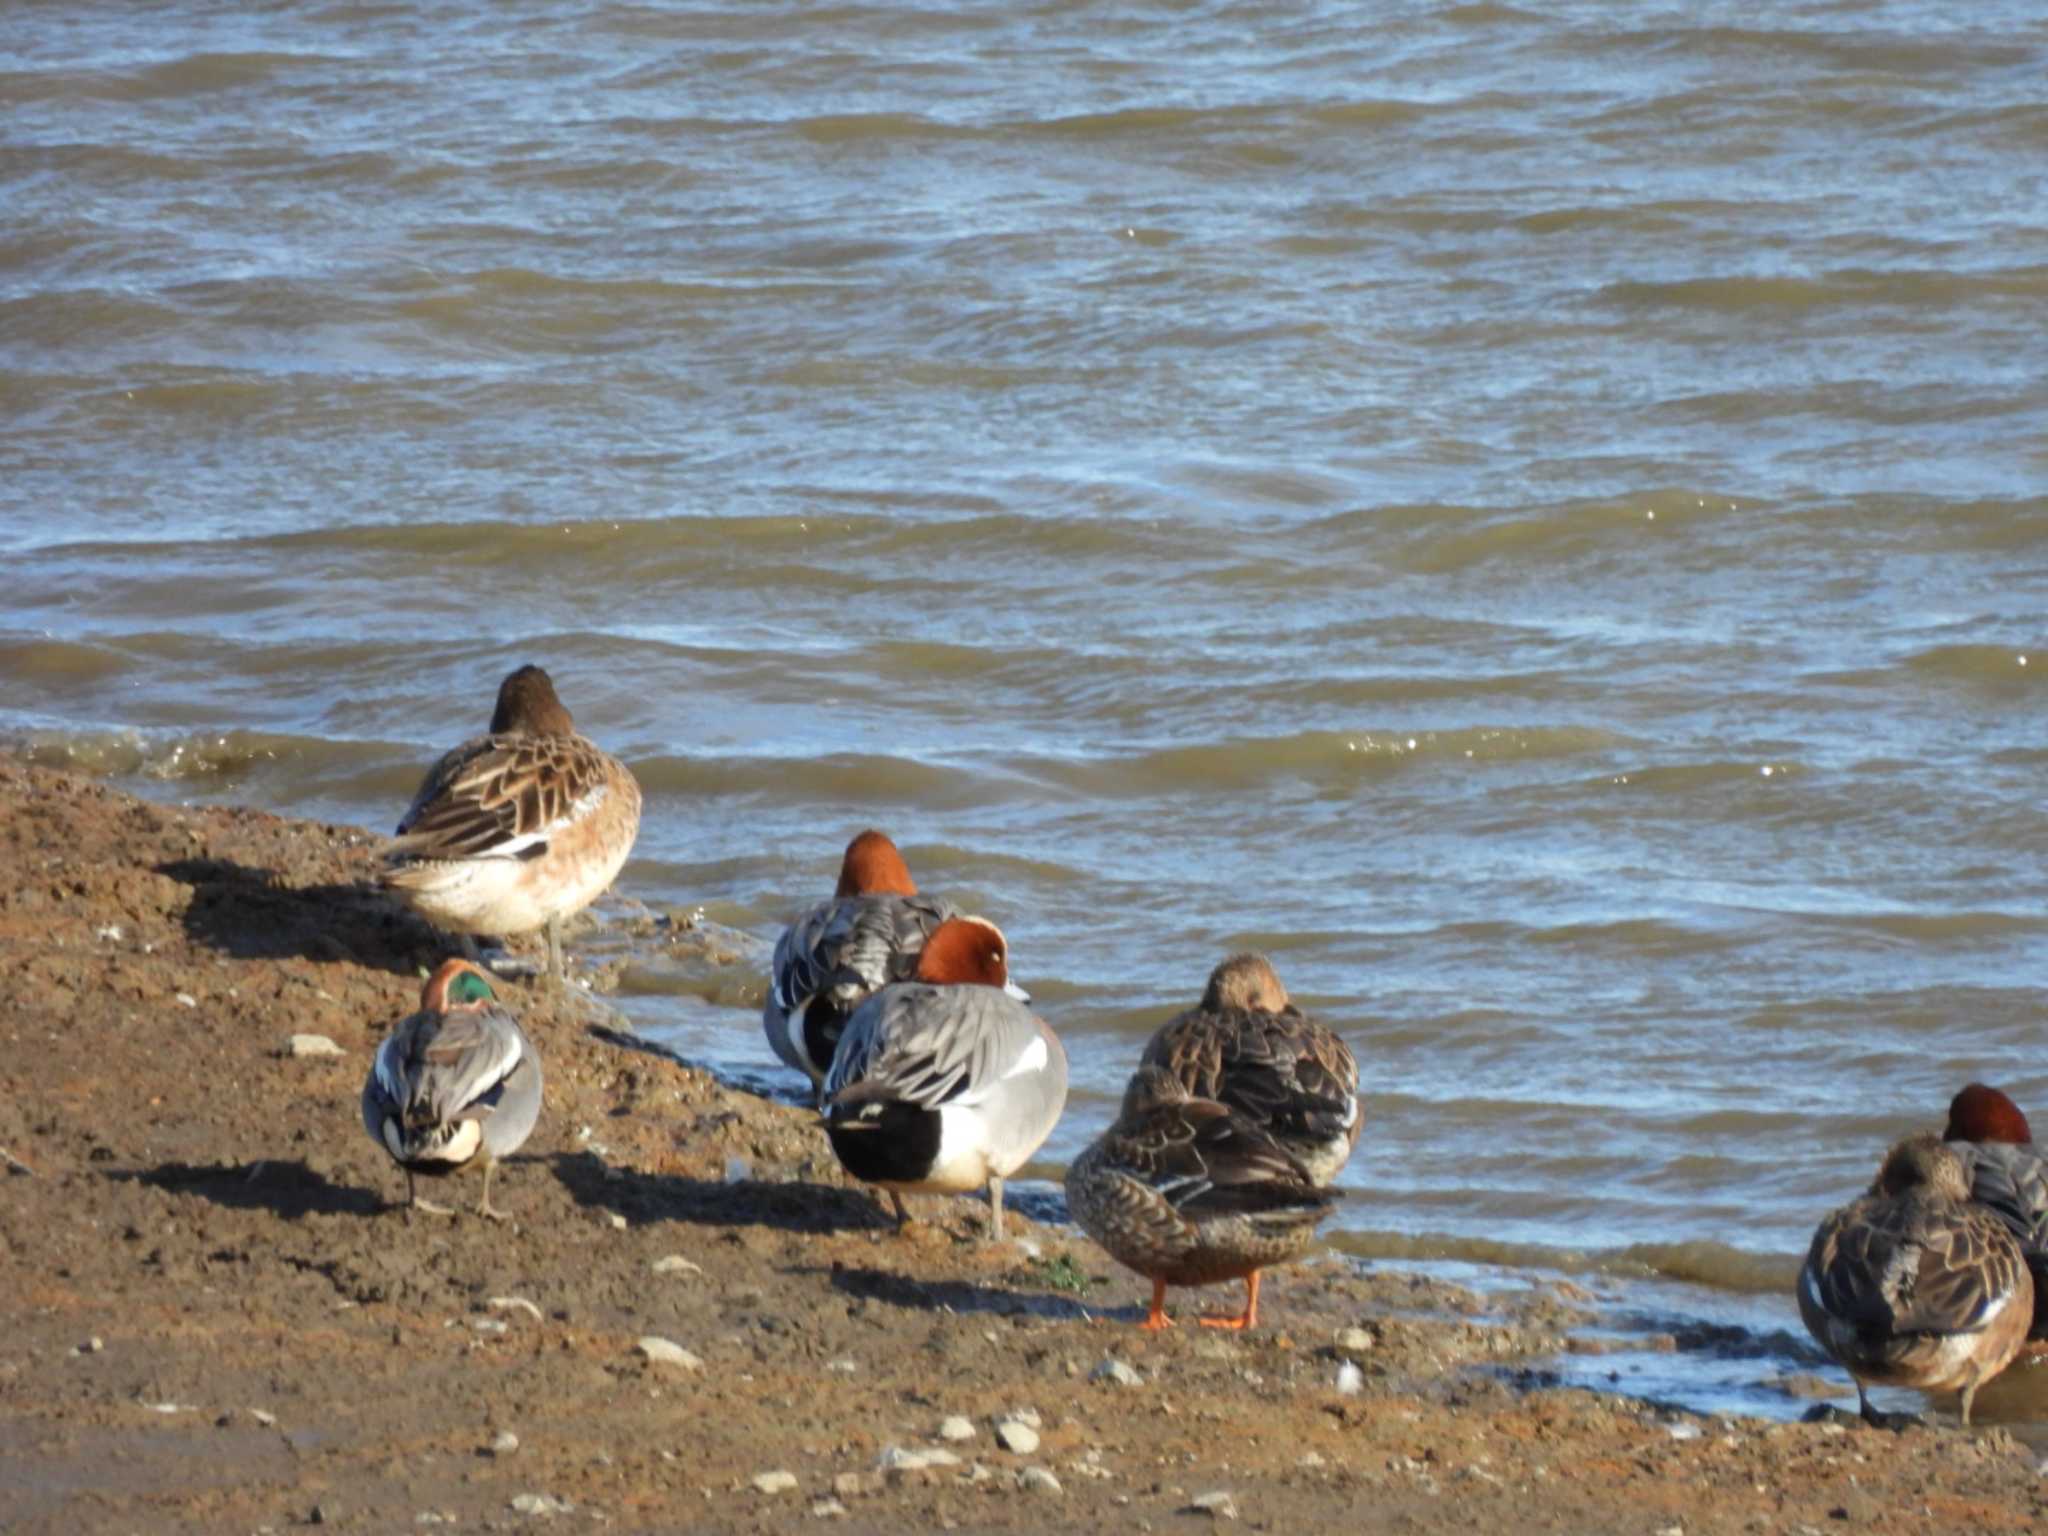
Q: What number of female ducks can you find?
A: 4